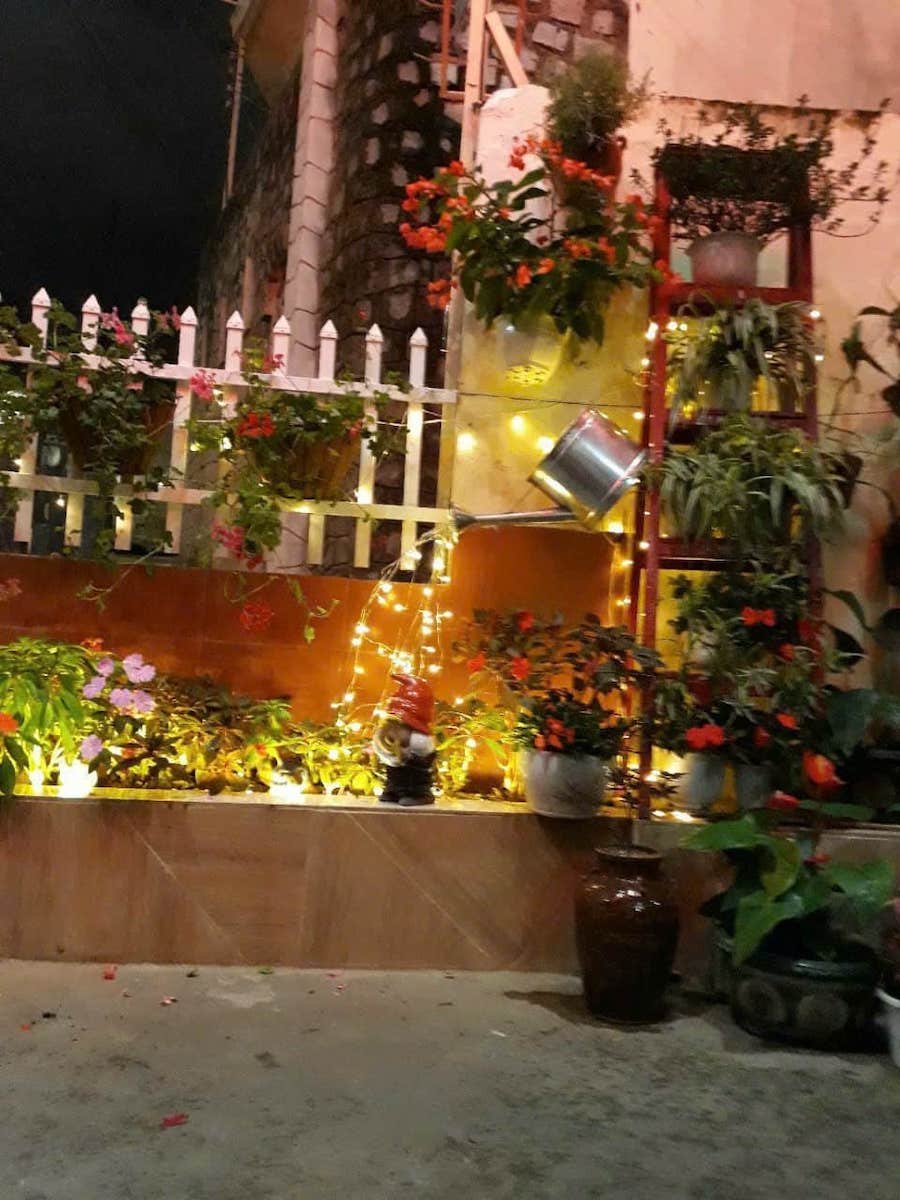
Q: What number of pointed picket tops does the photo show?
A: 9